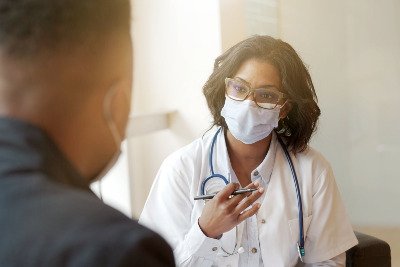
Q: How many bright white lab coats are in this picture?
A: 1